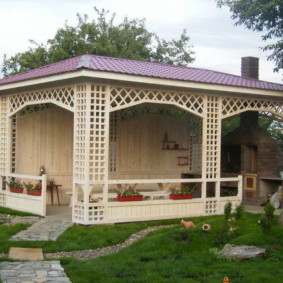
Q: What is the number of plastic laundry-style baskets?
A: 0